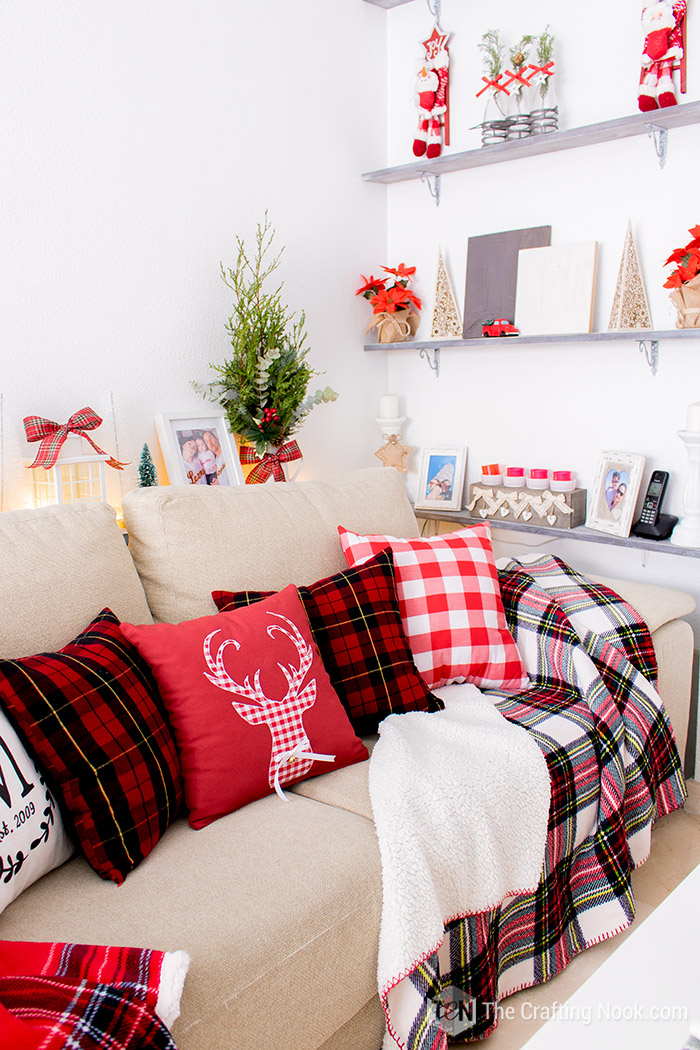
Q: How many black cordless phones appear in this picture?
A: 1